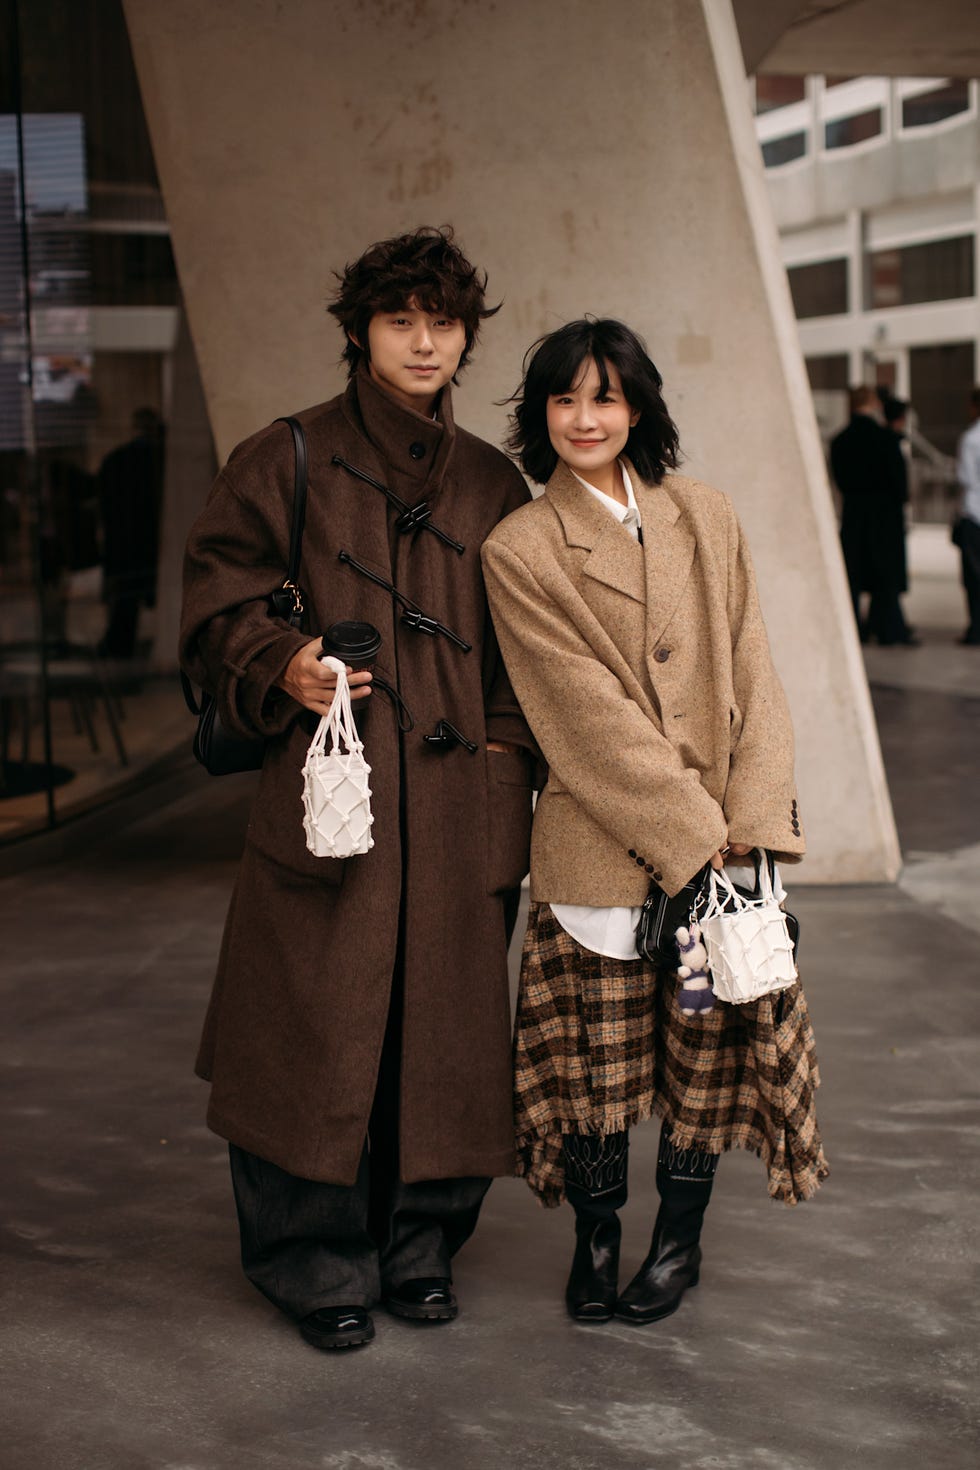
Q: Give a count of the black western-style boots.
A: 2